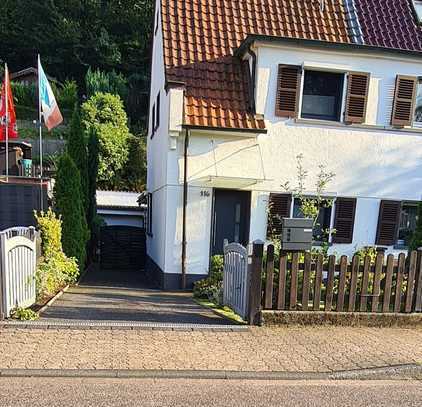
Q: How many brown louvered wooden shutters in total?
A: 6